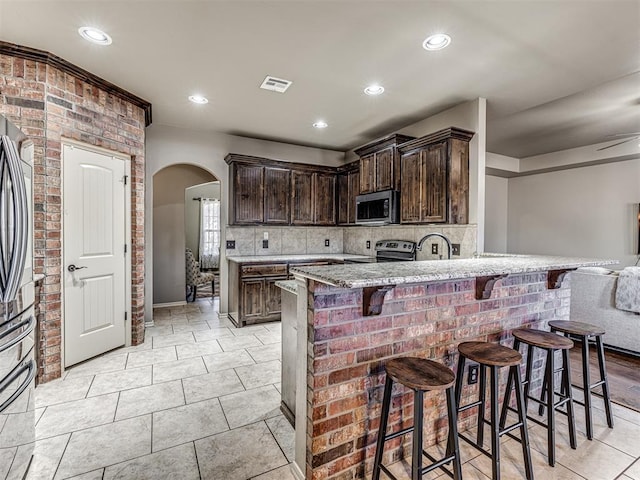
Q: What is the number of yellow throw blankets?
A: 0